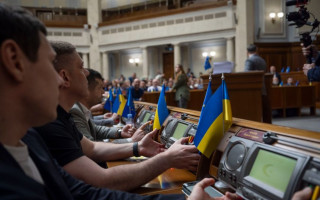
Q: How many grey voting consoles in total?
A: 3